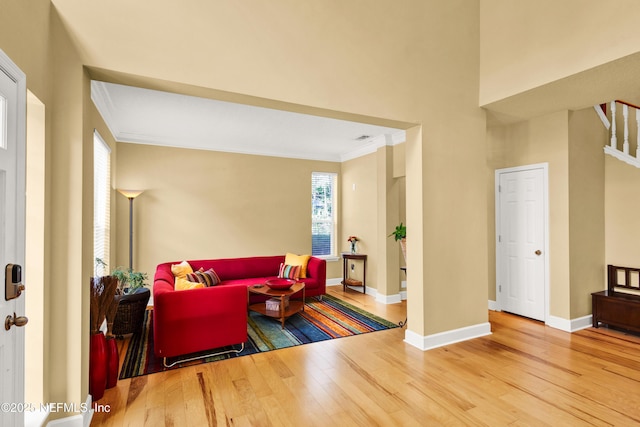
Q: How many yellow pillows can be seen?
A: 3